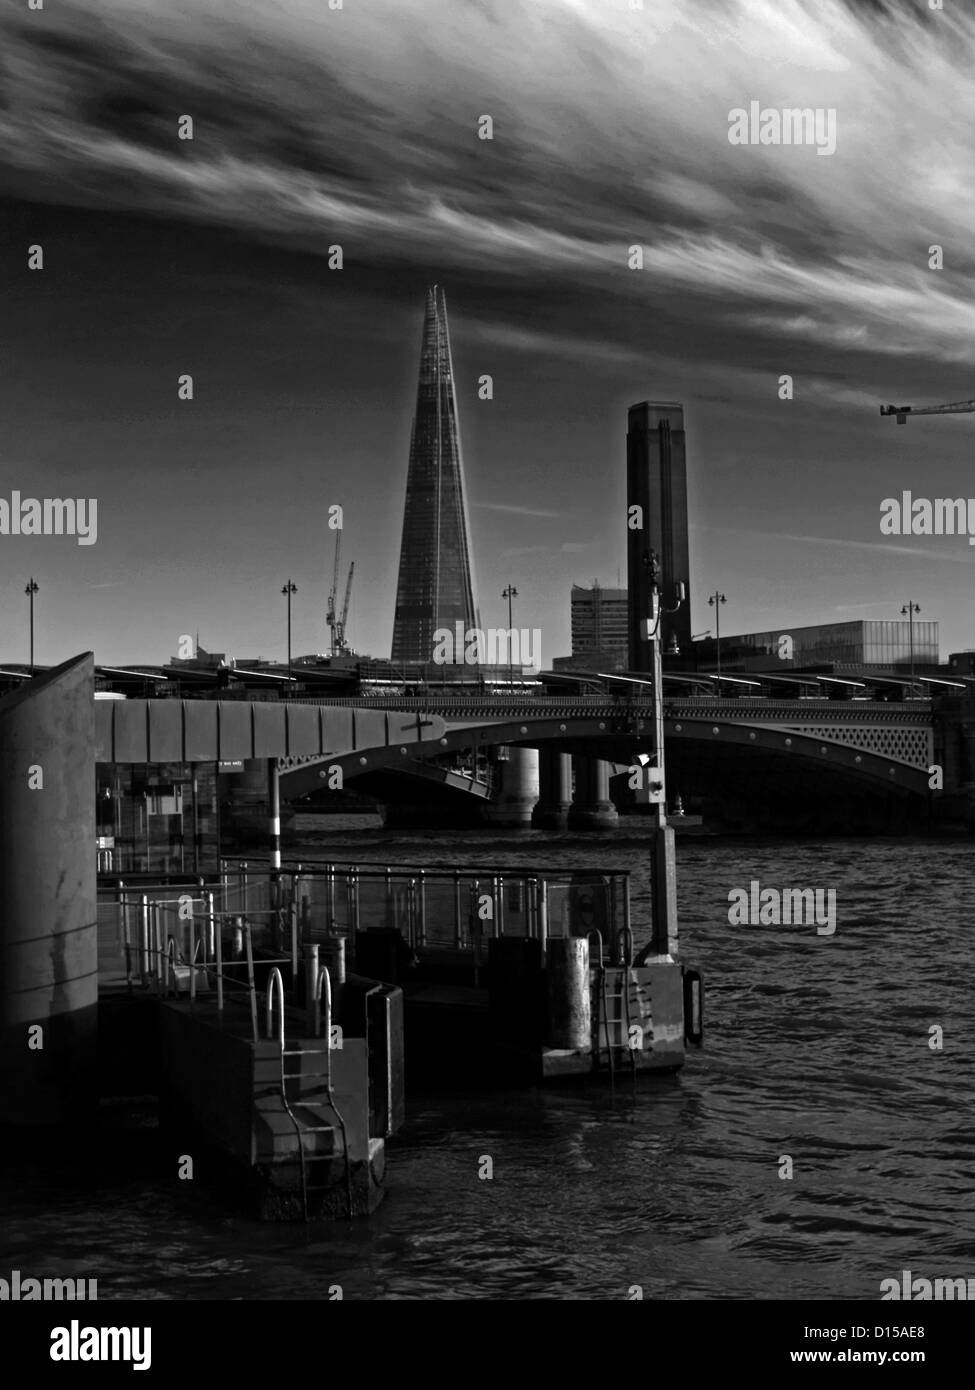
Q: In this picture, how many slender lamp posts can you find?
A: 5